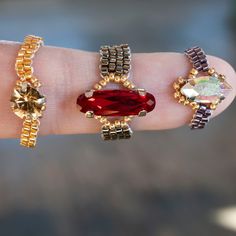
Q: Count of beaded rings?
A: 3